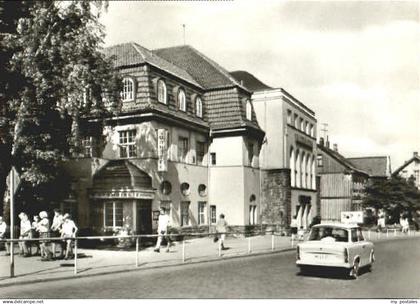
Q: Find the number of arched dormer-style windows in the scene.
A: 5